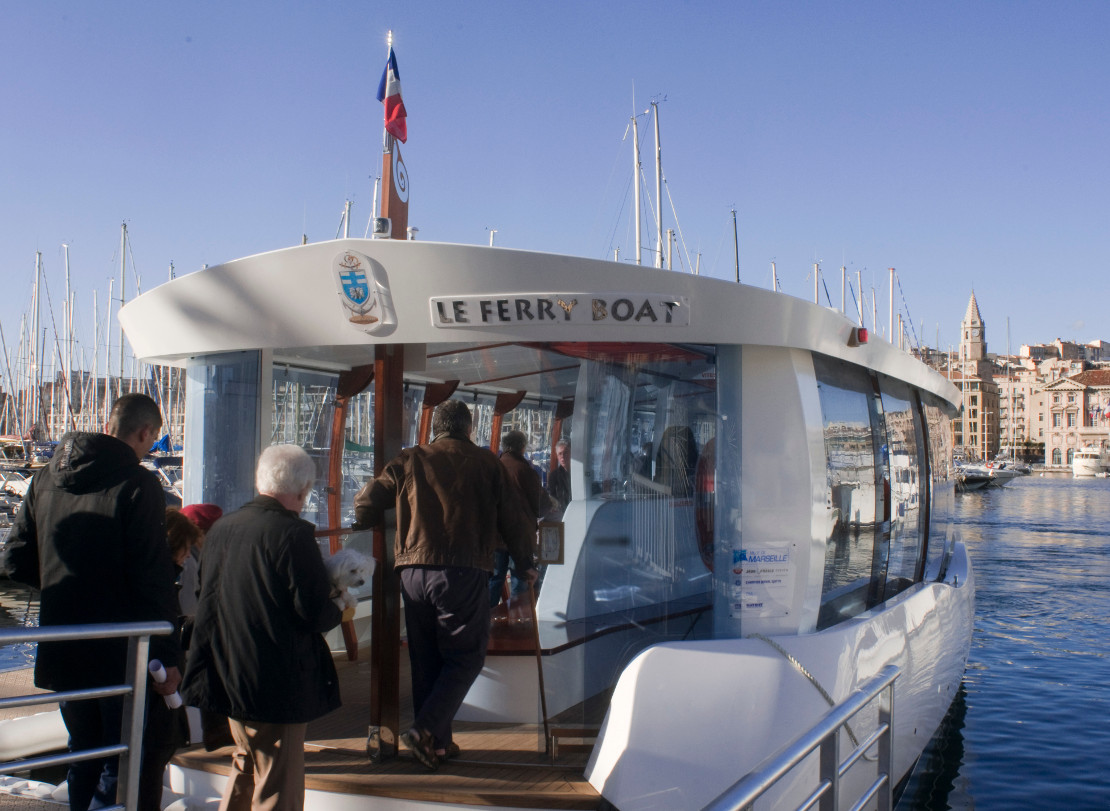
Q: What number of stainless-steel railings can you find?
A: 2